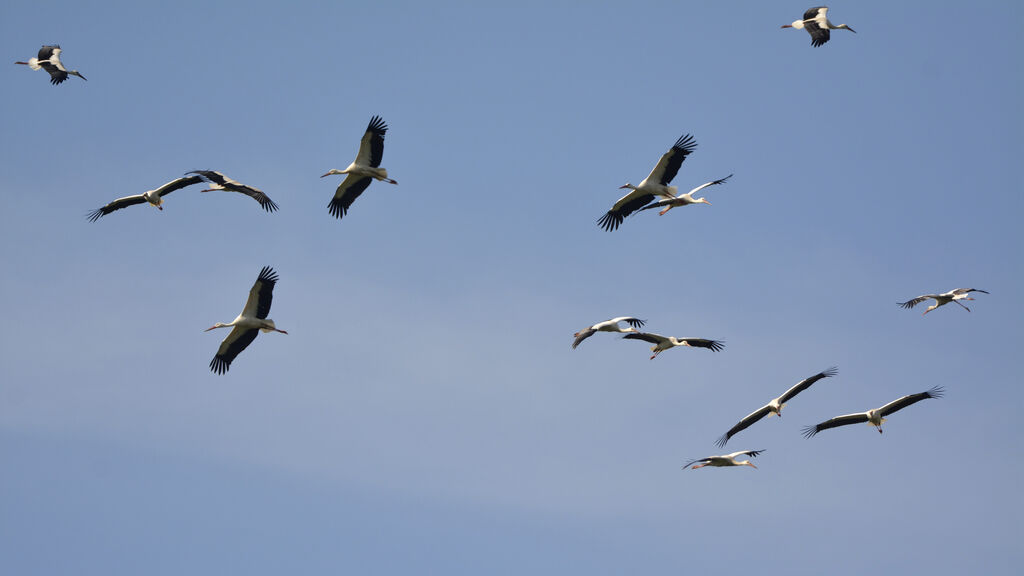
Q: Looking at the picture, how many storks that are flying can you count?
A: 14